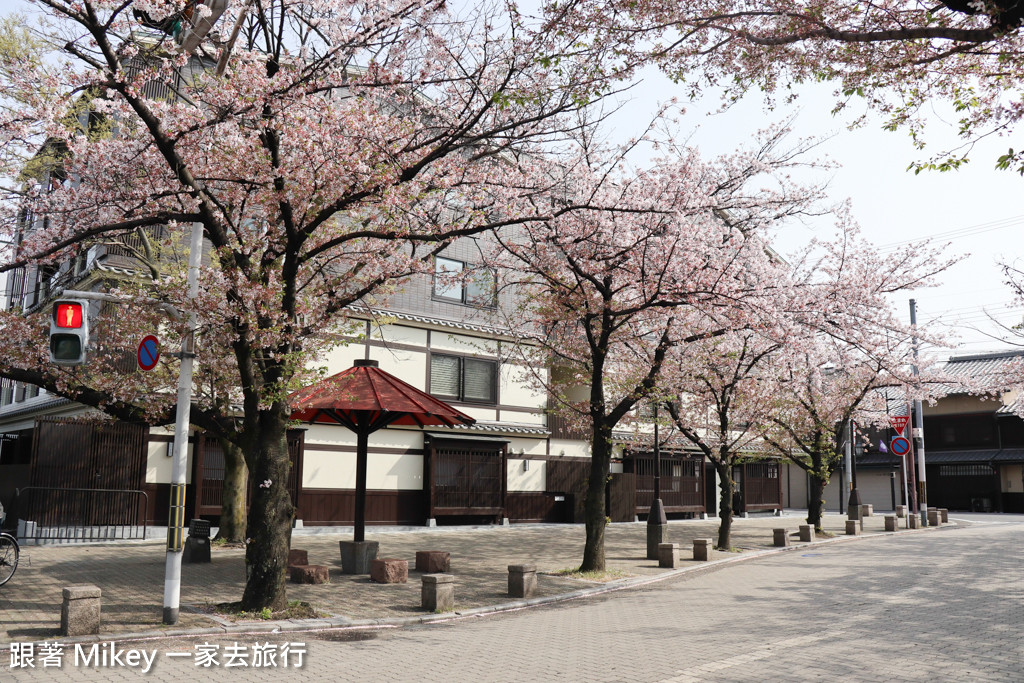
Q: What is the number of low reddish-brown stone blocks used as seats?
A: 4